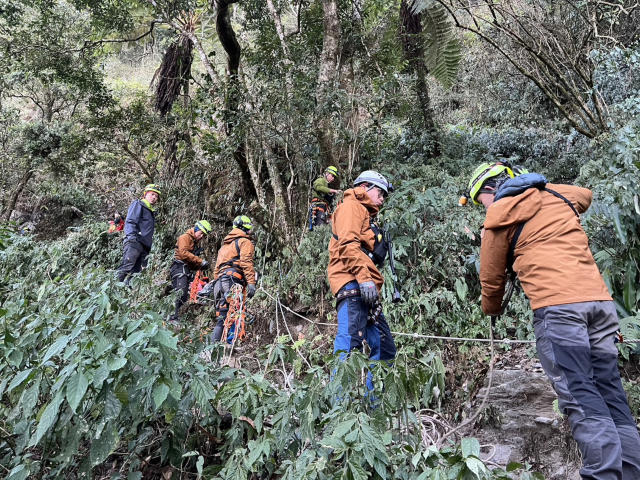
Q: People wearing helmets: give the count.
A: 6